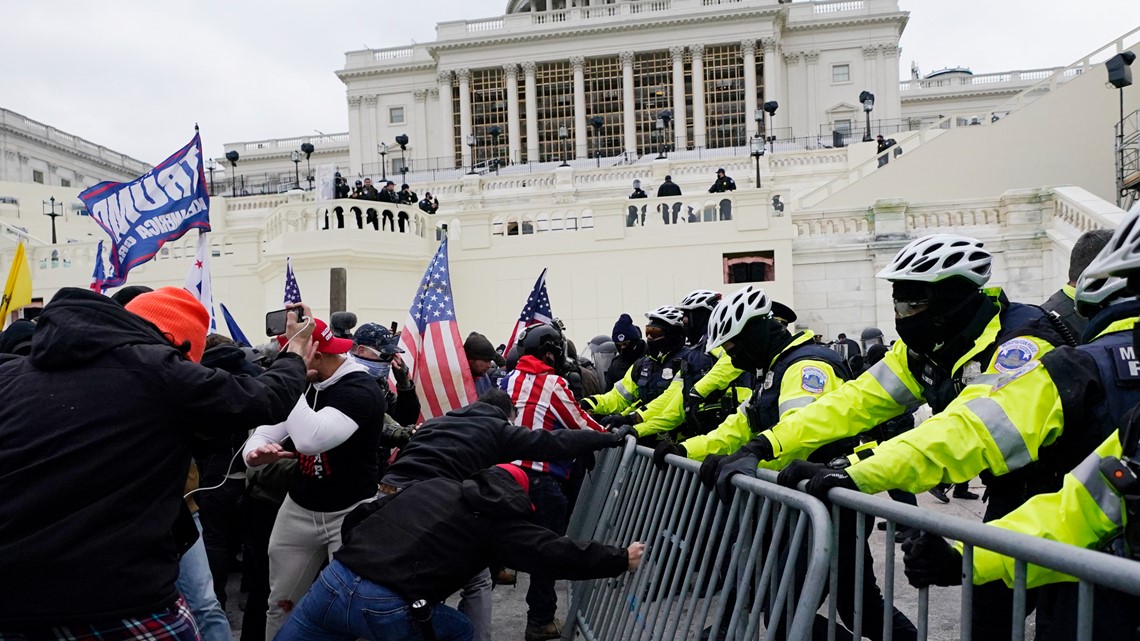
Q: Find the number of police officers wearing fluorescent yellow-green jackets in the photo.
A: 6